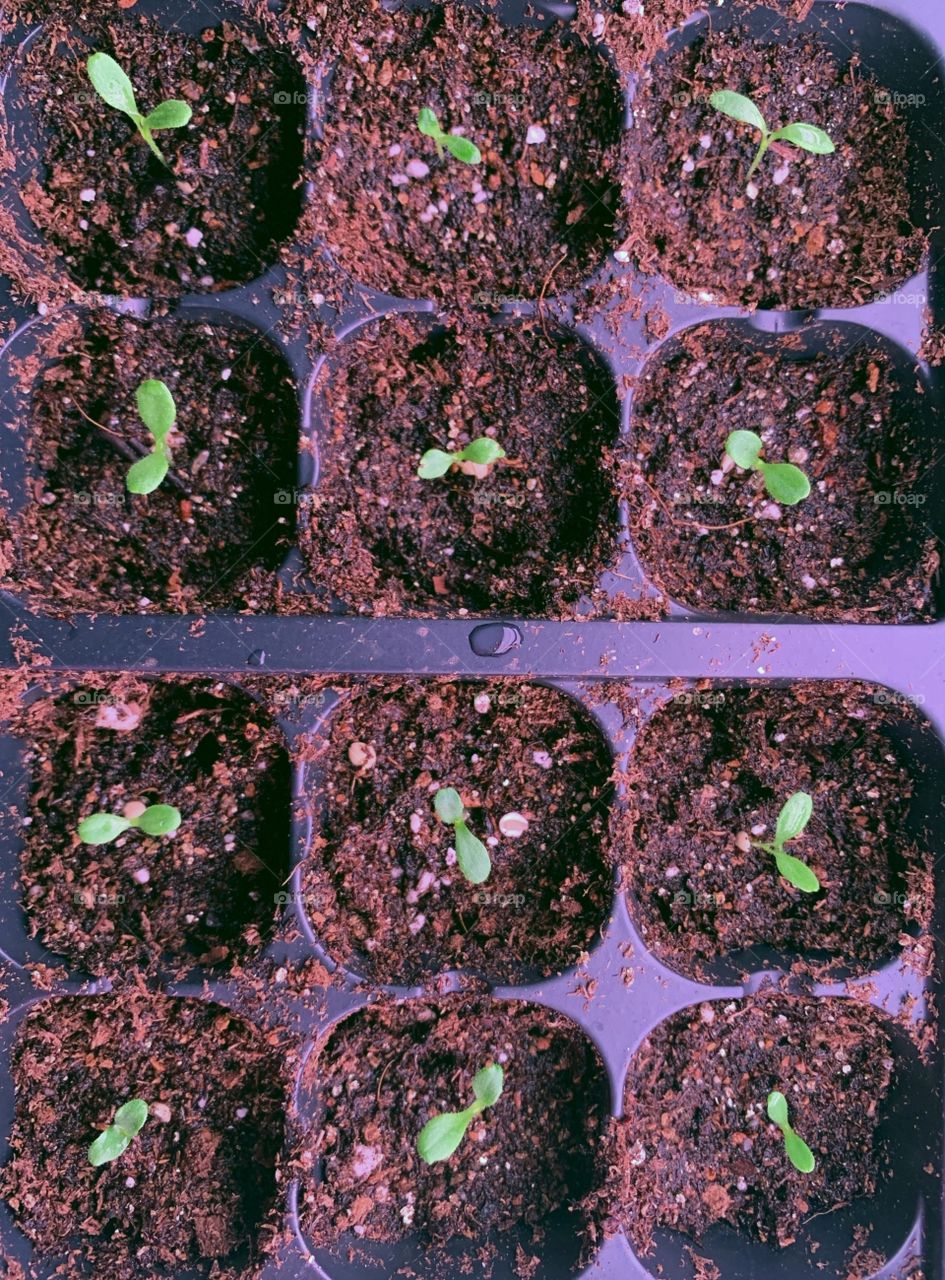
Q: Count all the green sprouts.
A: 12